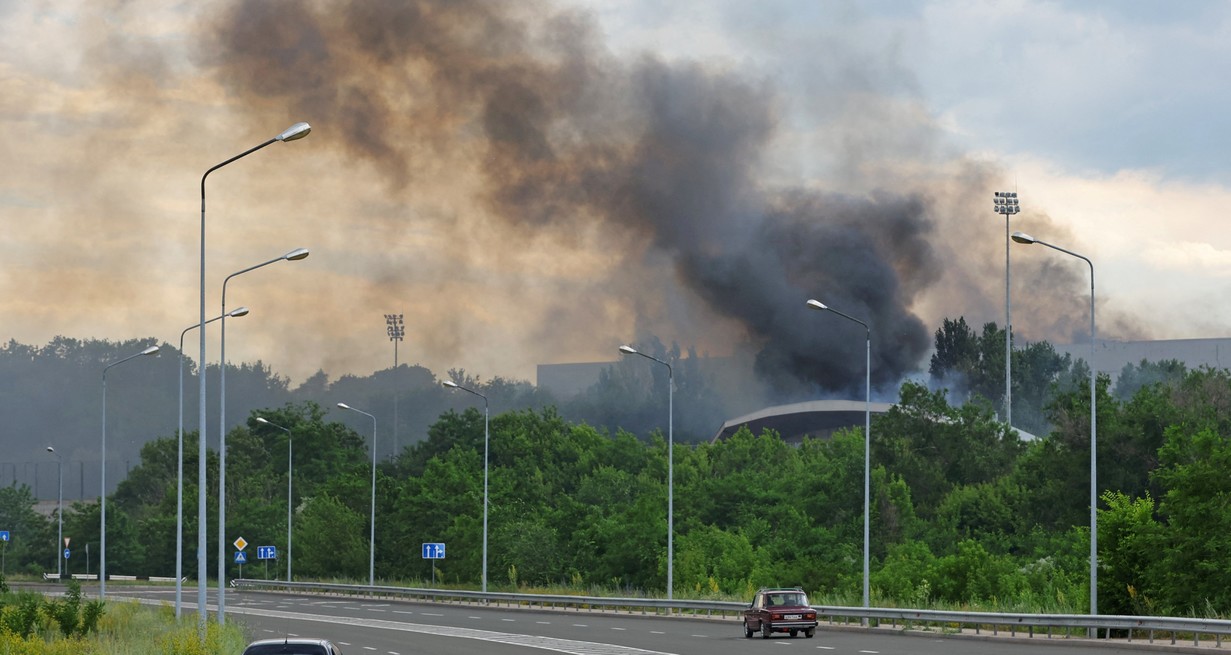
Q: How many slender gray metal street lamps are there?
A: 11